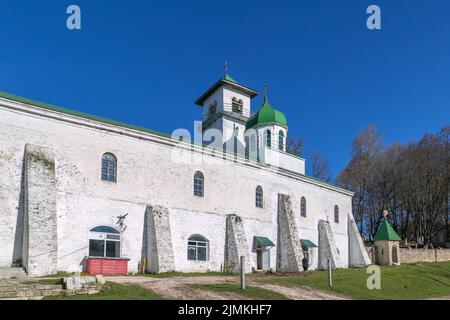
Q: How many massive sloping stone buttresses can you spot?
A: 6